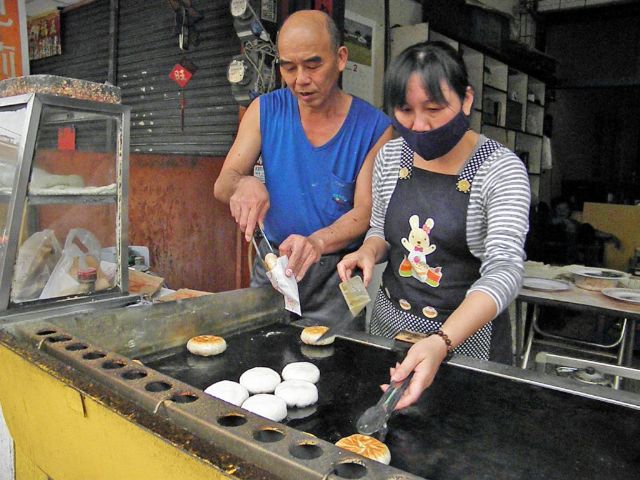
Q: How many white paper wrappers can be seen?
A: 1